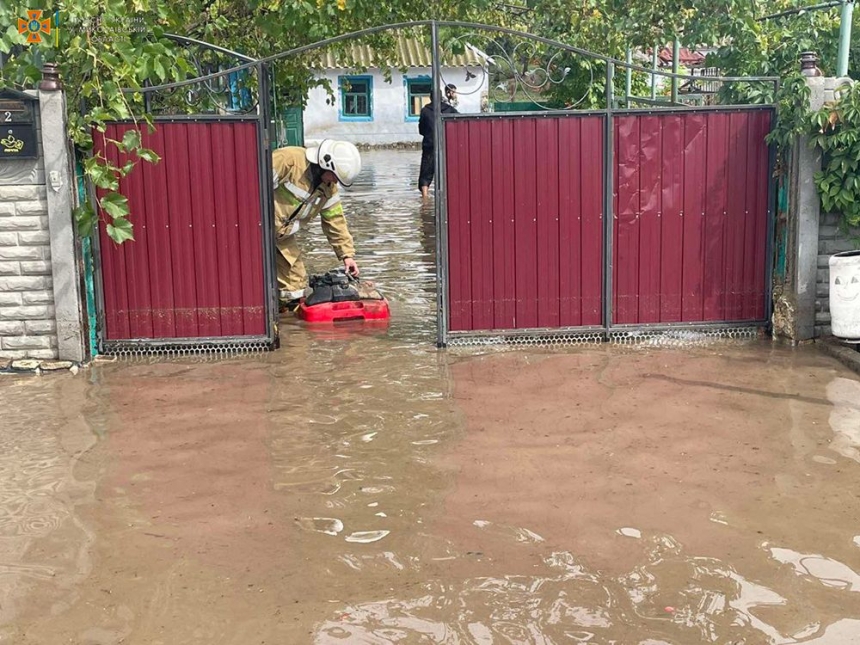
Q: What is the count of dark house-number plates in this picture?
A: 1